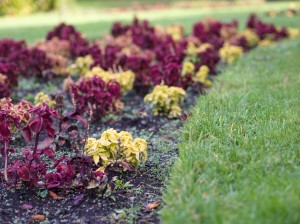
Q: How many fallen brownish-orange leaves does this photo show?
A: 3